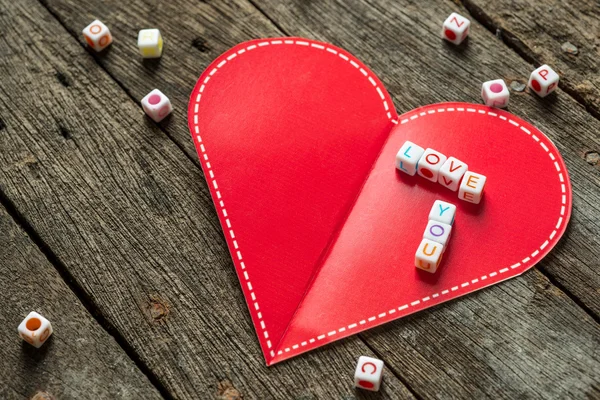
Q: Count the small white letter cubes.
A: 15